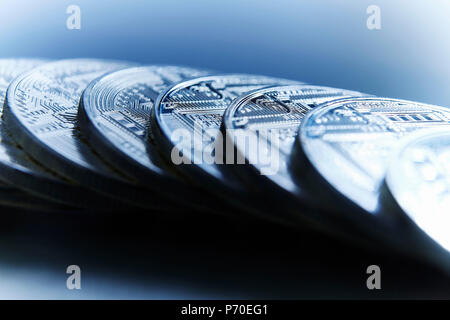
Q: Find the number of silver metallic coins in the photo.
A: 7